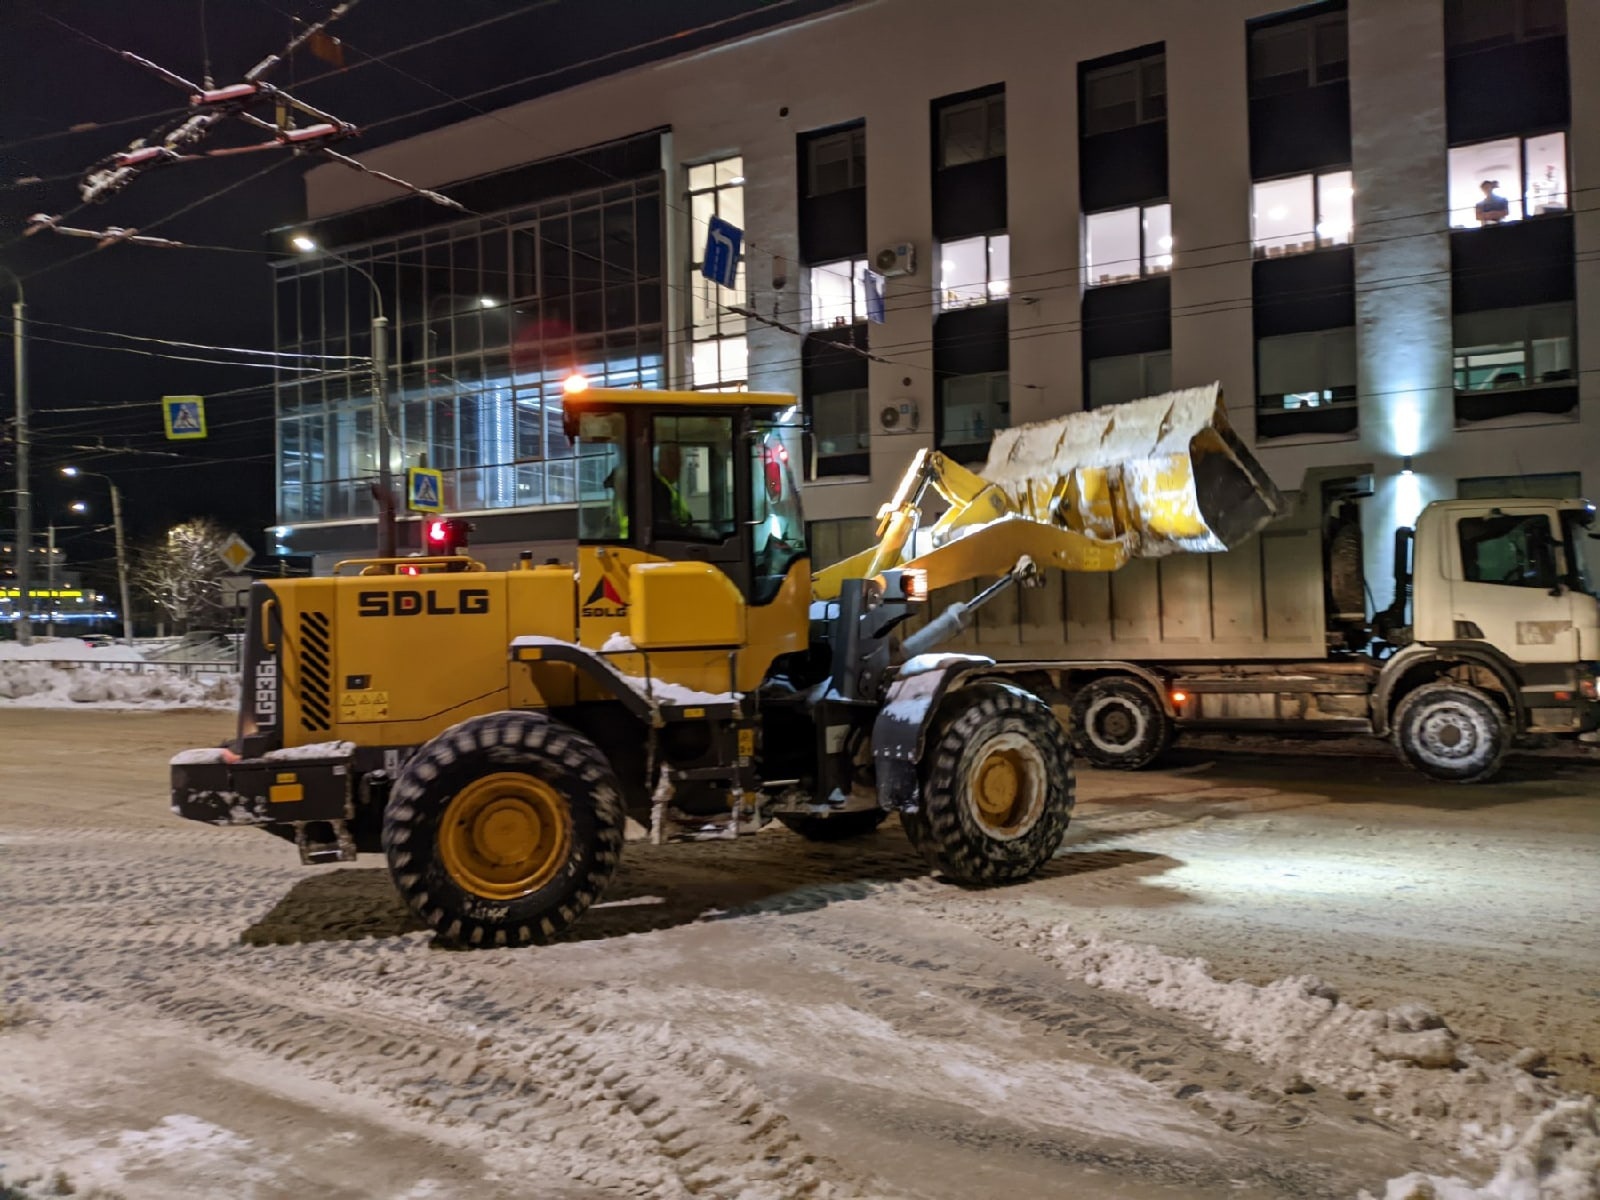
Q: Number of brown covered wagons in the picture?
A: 0